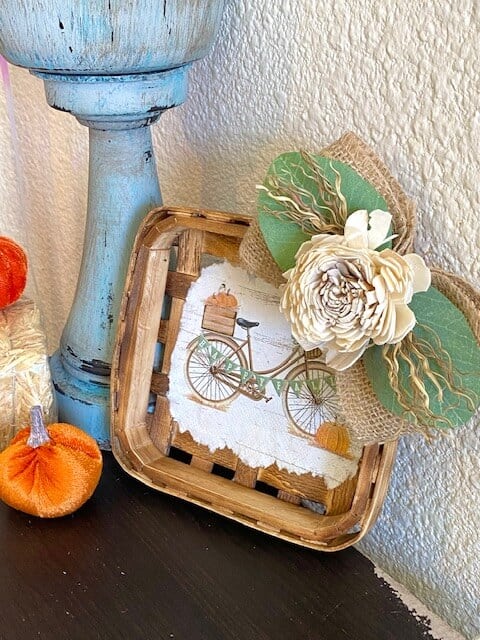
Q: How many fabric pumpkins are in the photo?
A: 2